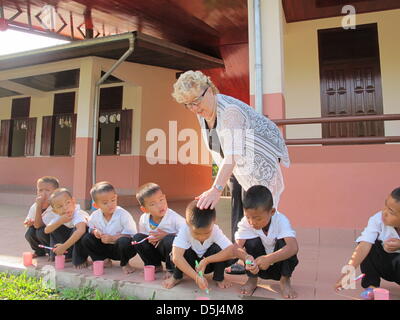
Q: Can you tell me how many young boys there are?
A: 7